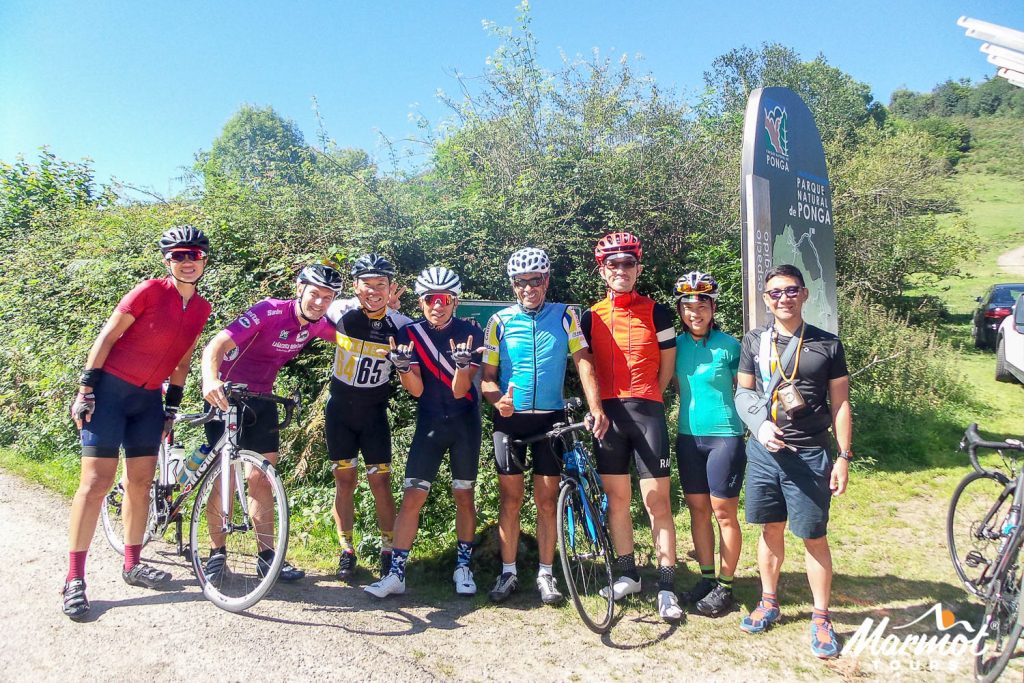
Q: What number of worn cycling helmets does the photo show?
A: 7